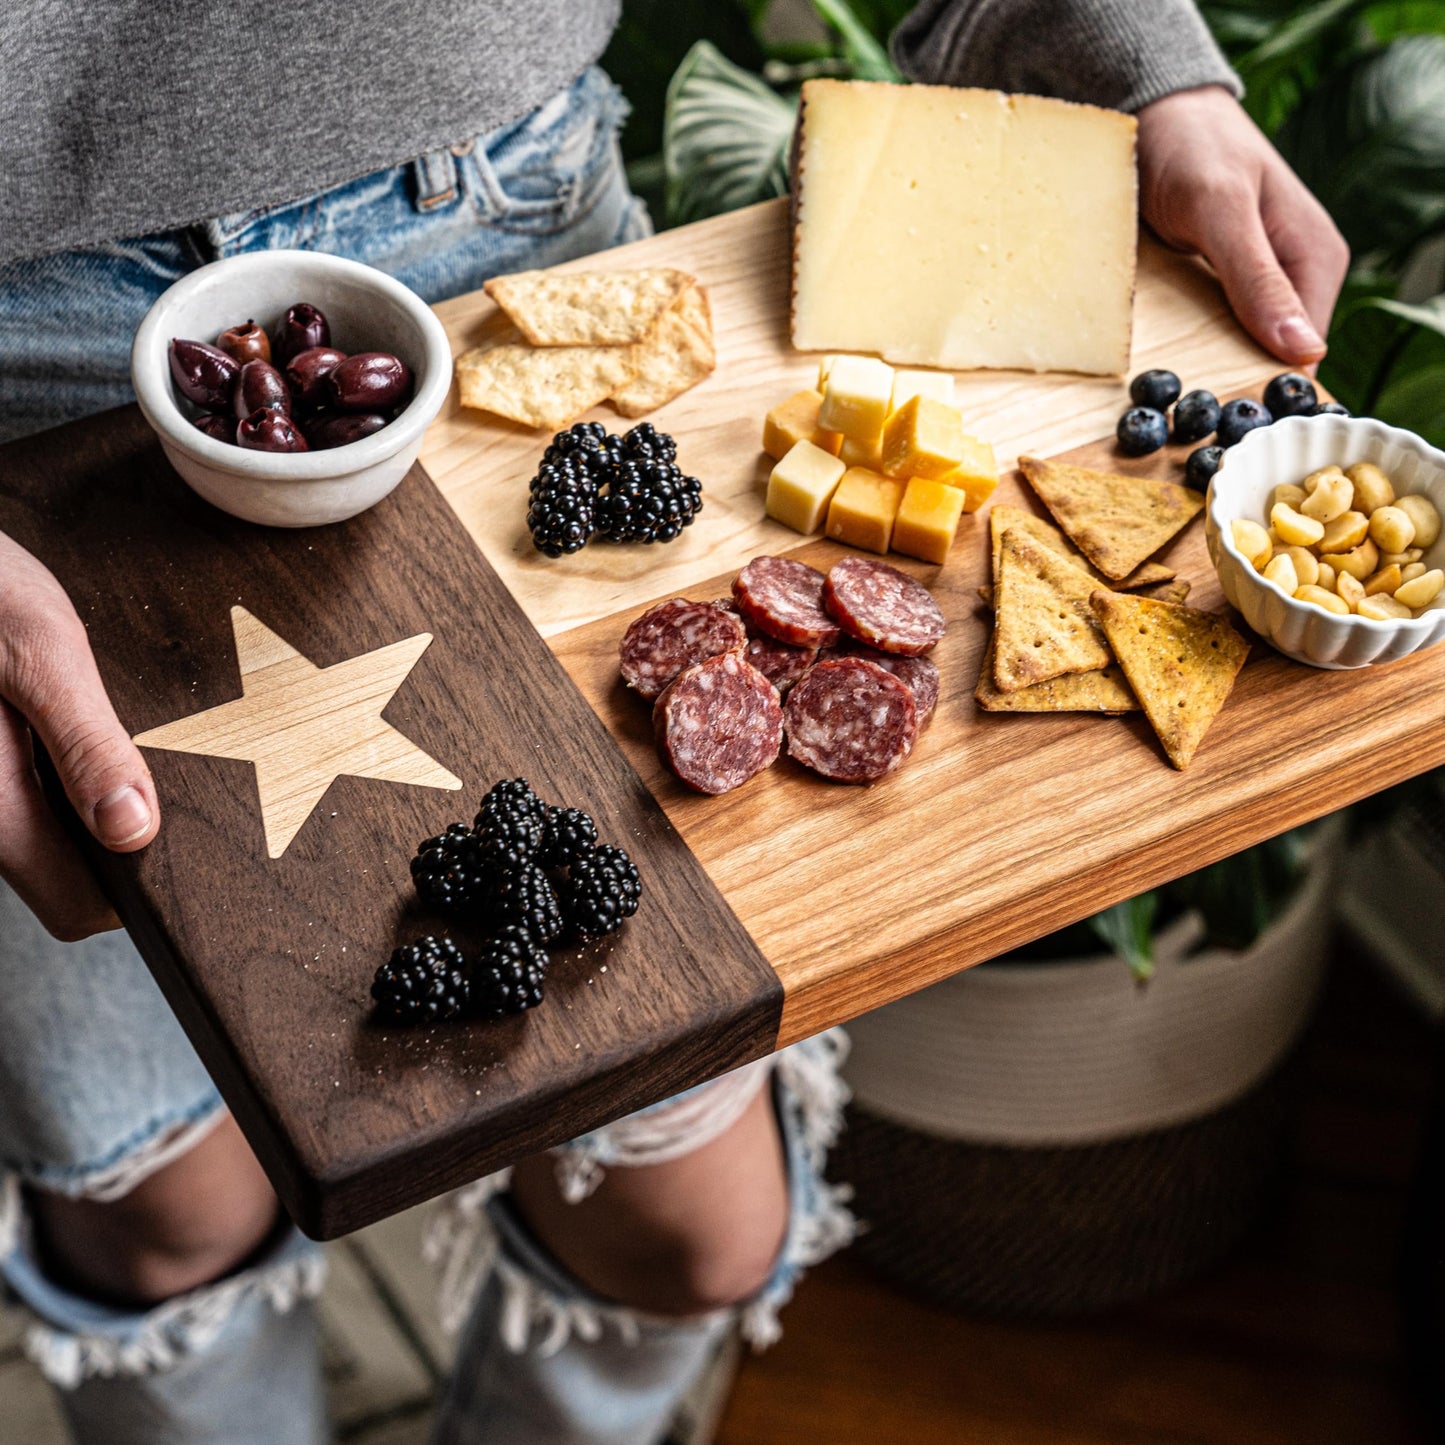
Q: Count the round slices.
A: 7